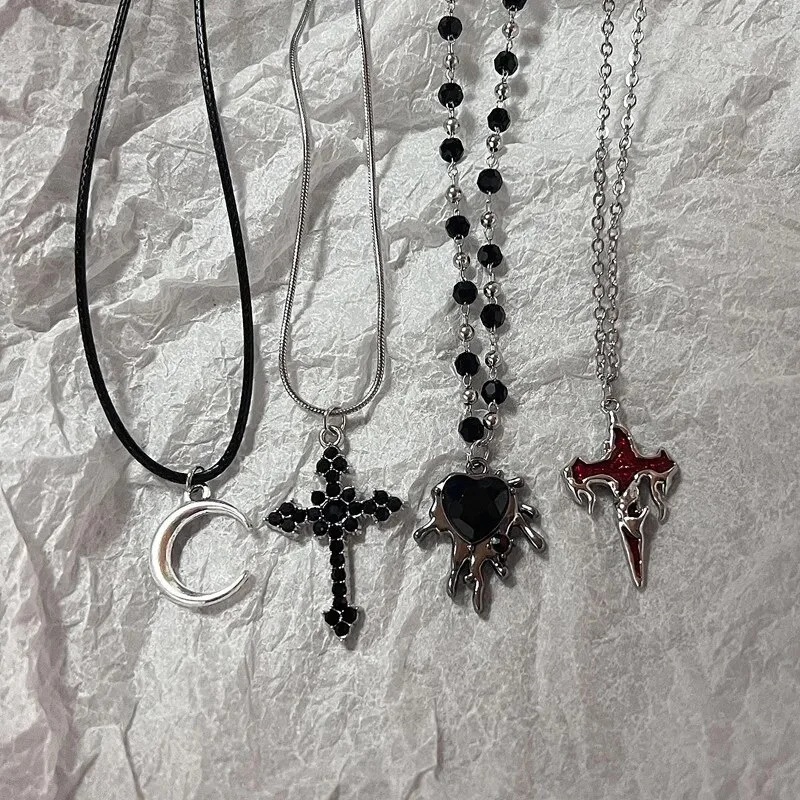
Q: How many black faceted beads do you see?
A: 14